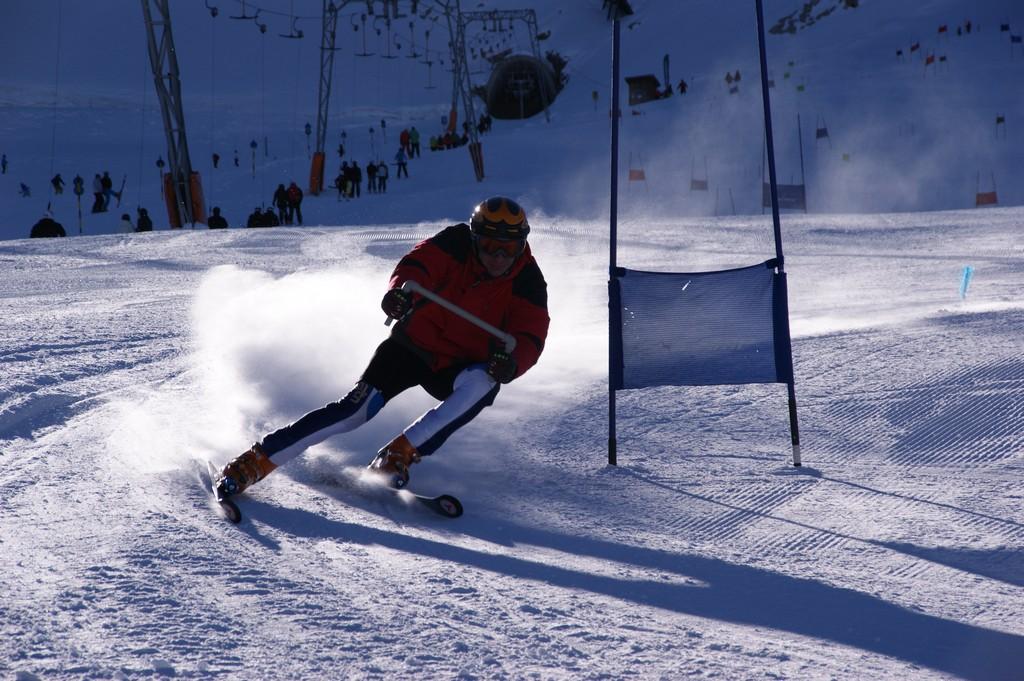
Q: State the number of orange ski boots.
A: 2